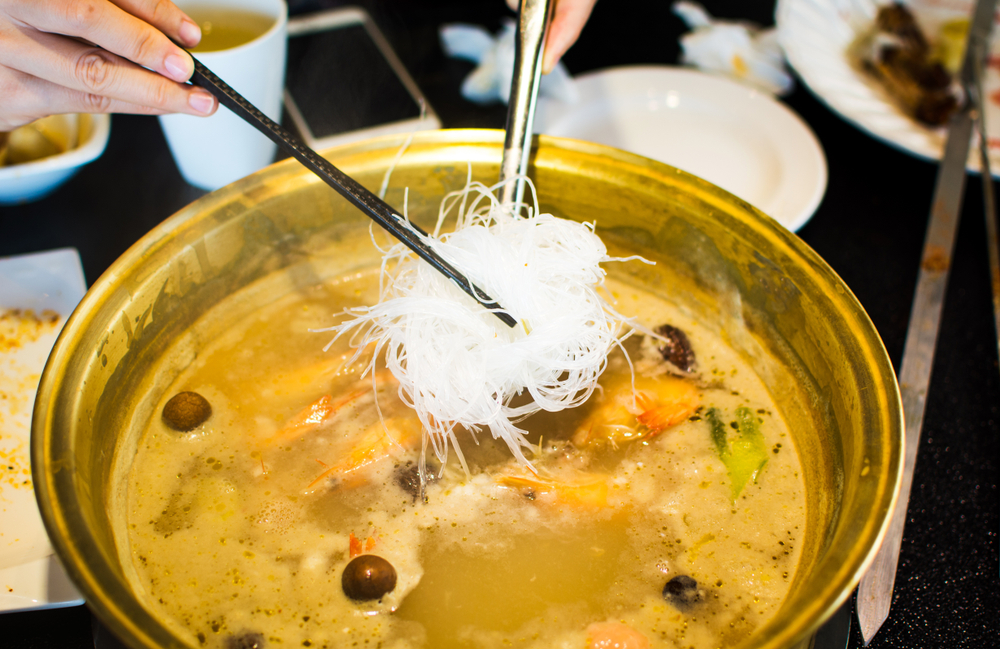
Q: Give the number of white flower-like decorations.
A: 2